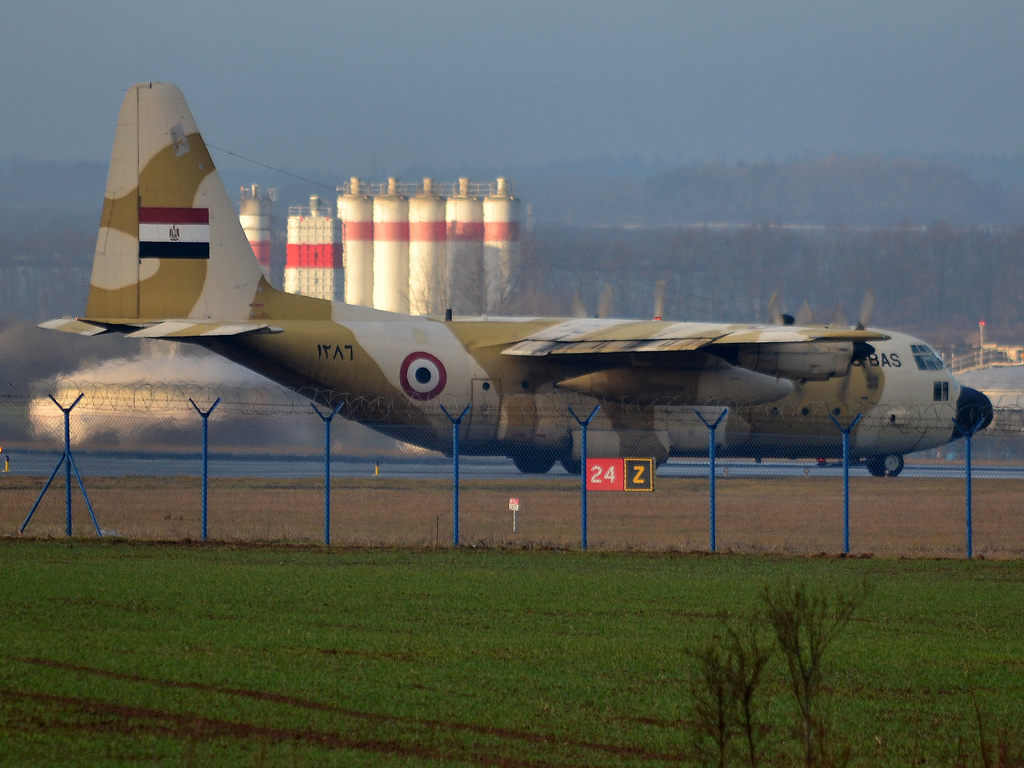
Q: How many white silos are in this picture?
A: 7